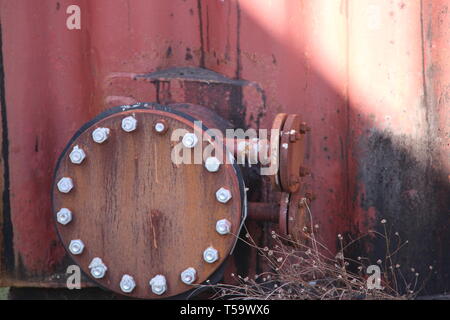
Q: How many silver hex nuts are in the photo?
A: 15